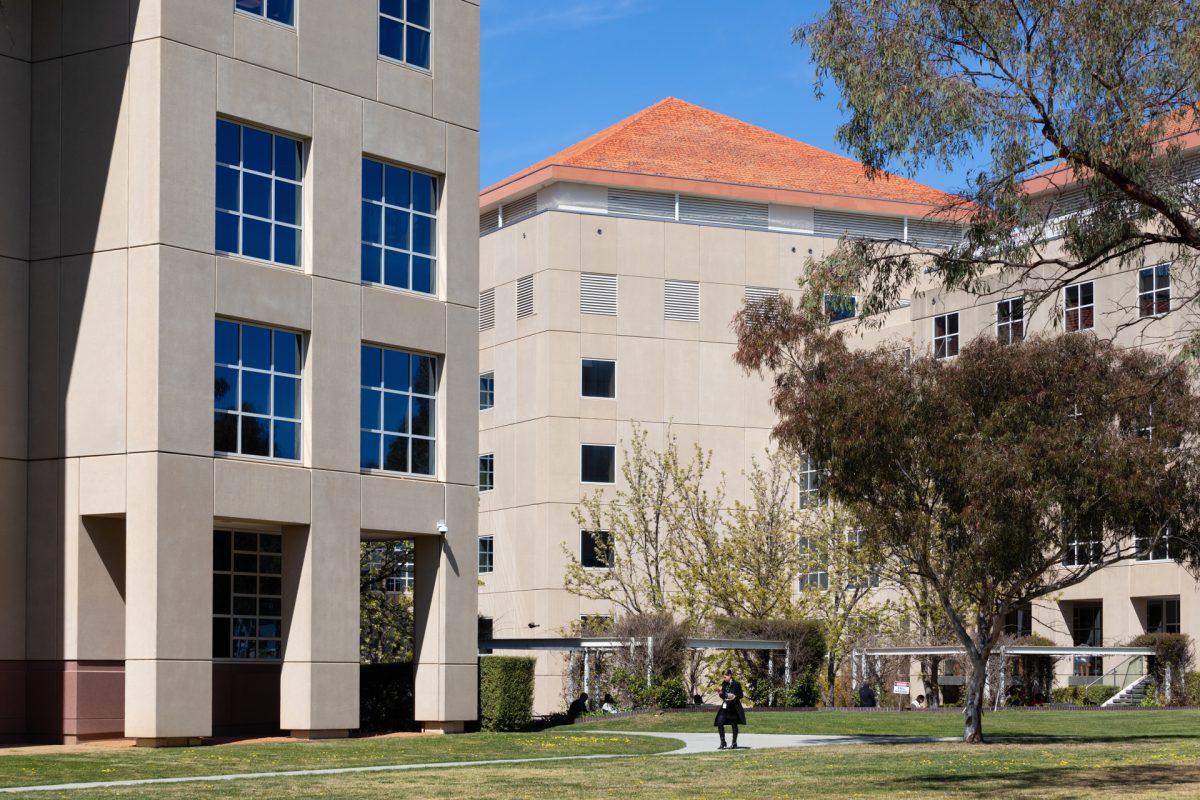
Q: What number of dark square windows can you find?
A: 3